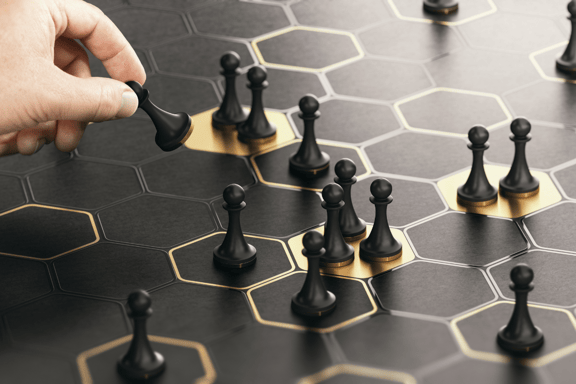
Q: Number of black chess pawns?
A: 15